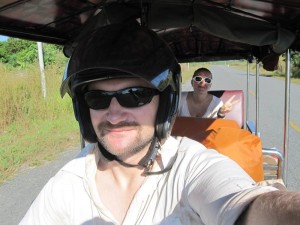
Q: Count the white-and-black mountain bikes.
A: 0